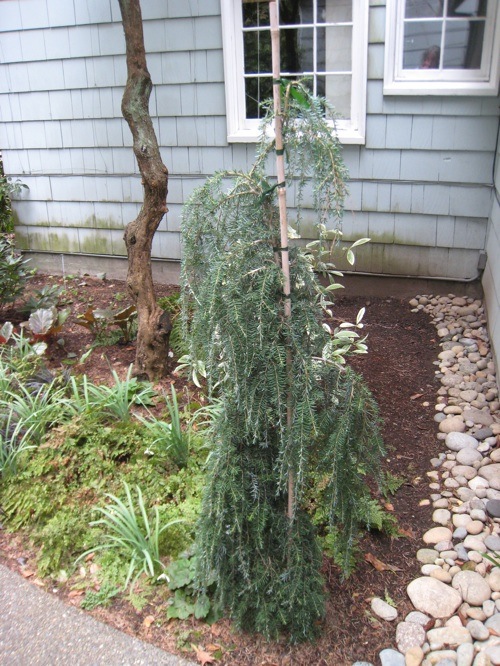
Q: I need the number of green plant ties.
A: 5